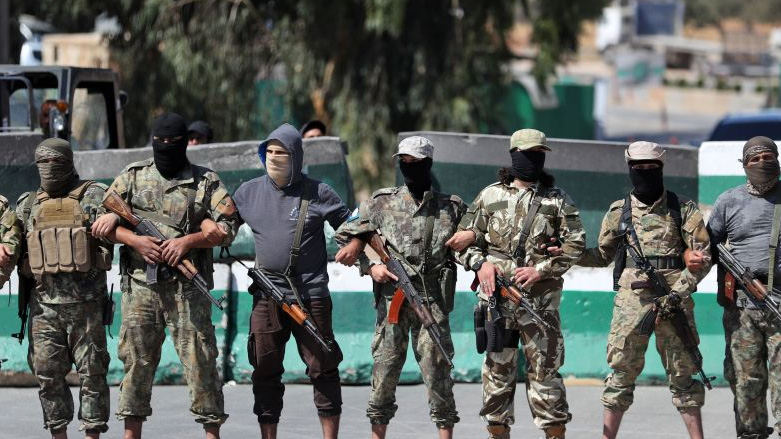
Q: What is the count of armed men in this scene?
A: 7